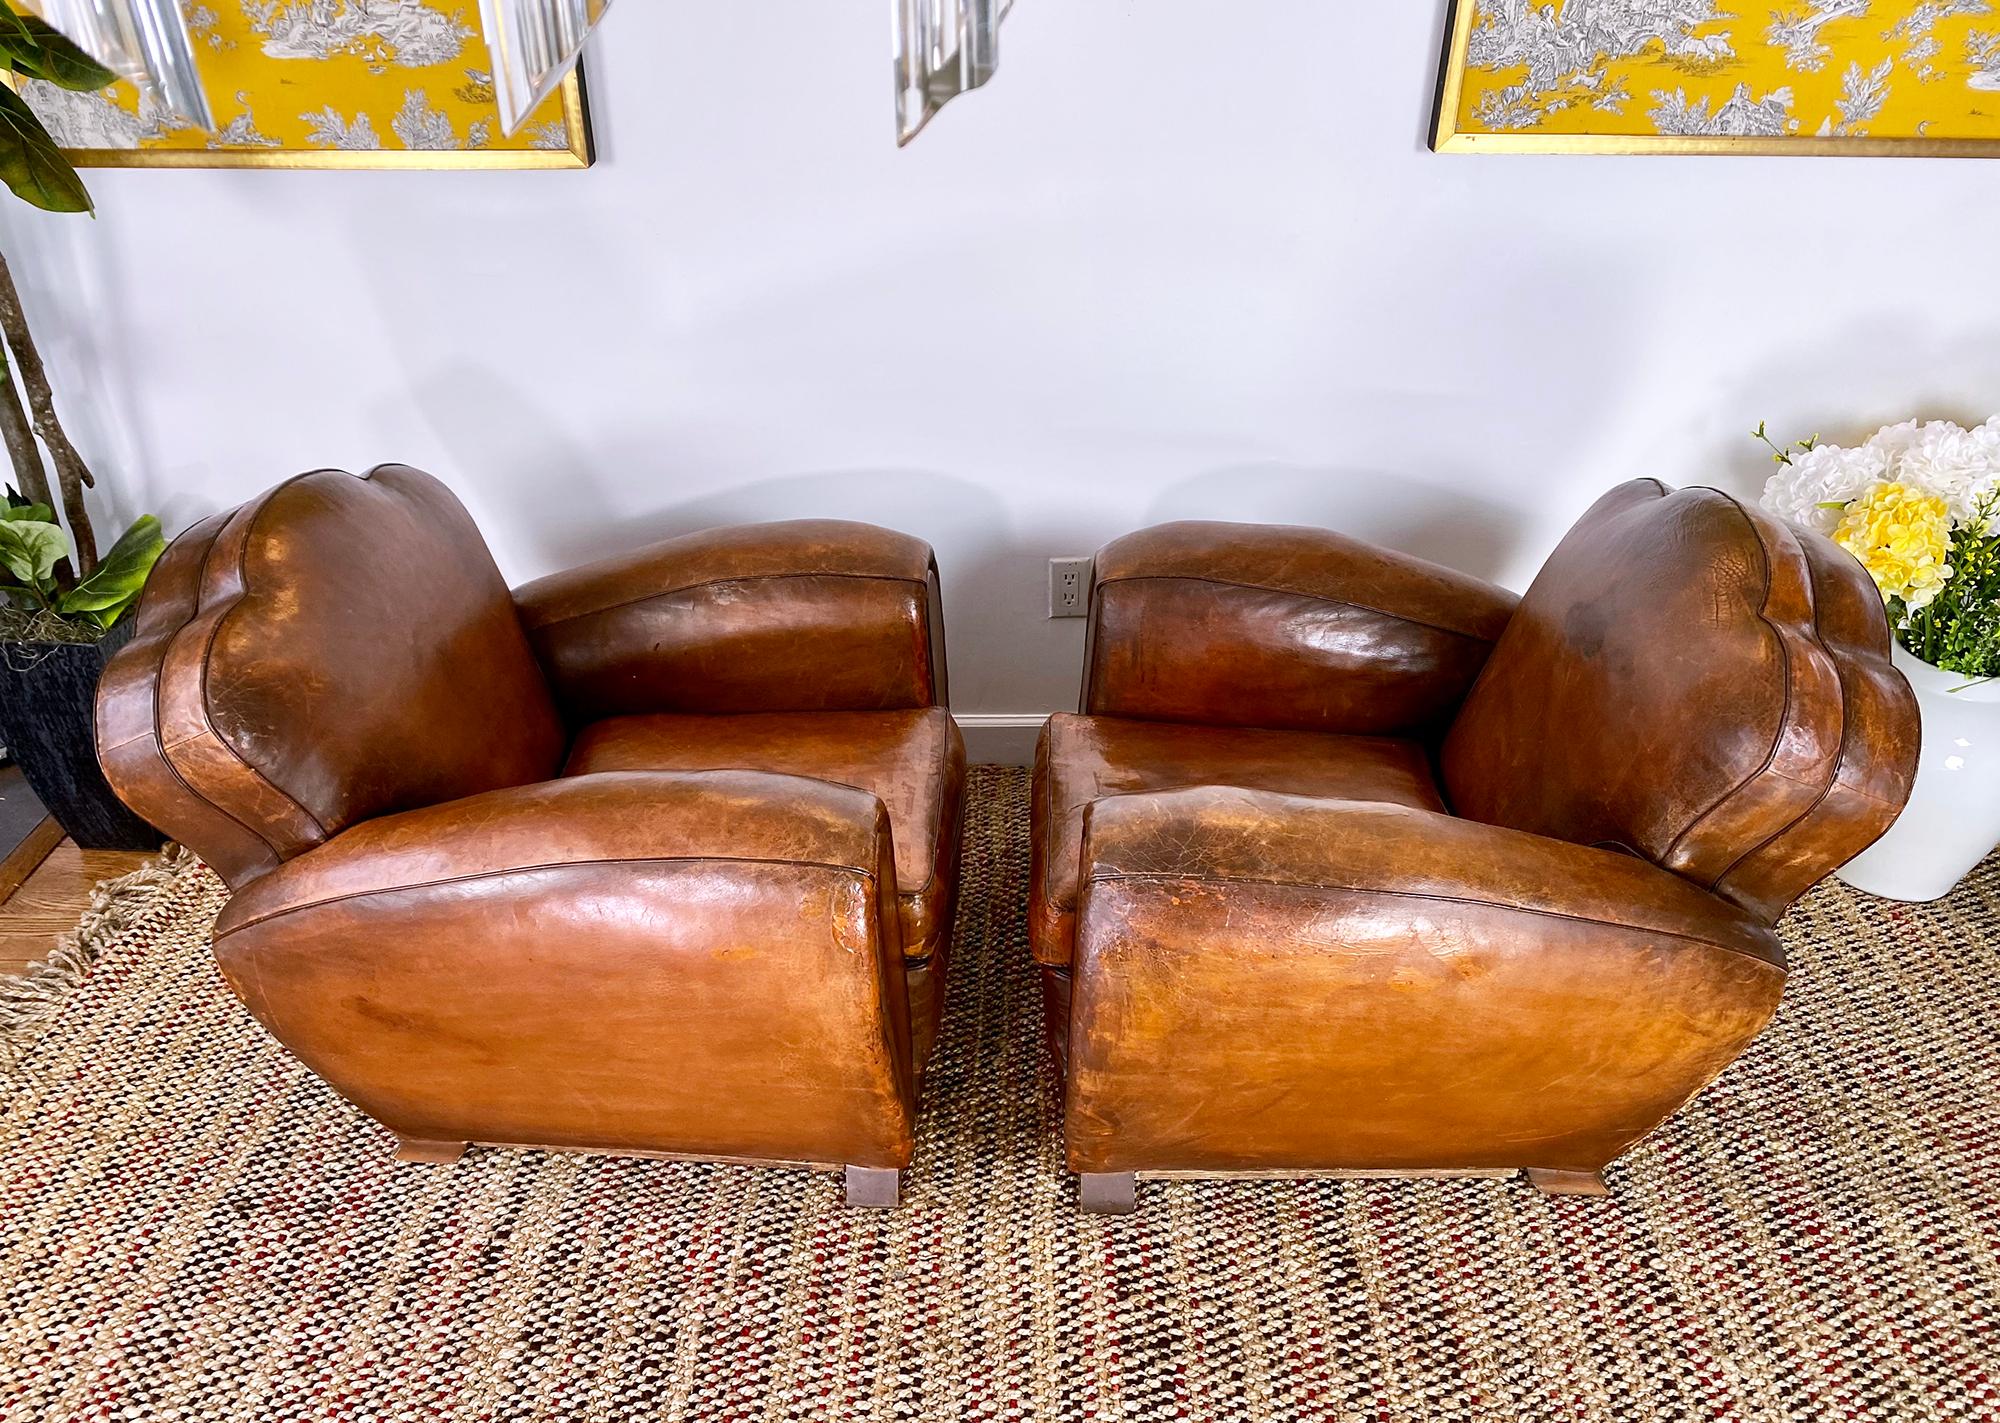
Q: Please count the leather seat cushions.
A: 2